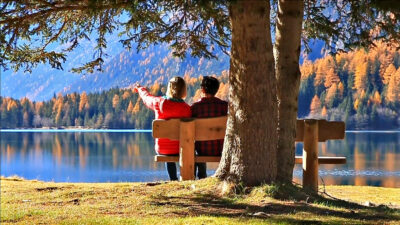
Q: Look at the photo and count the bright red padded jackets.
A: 1